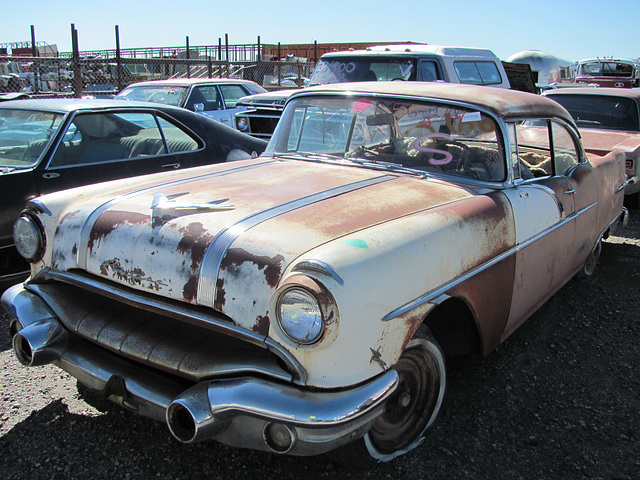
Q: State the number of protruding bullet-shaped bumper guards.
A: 2